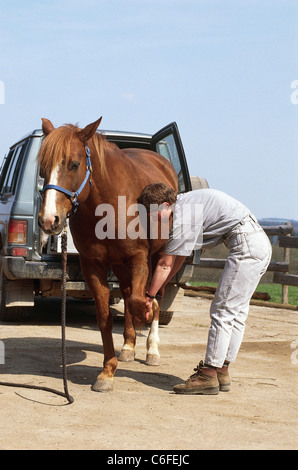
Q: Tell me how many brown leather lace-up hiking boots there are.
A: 2